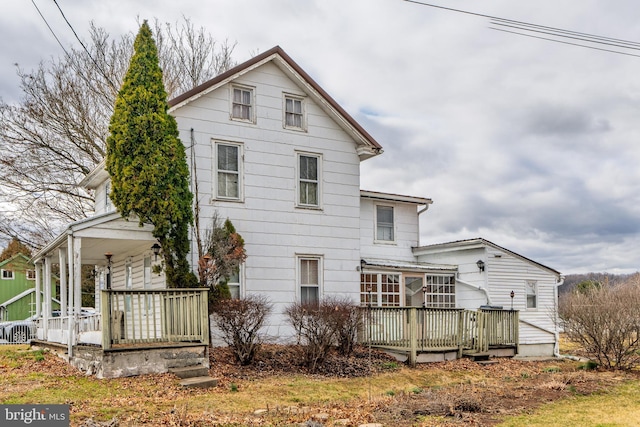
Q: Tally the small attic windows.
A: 2